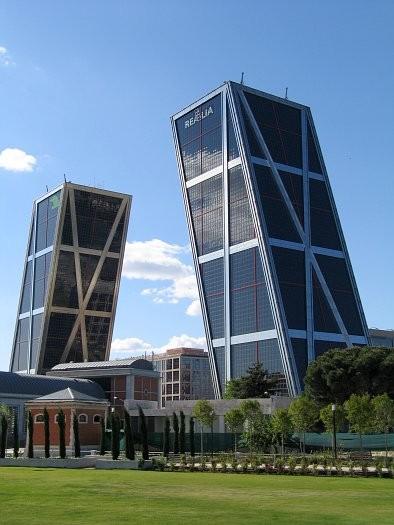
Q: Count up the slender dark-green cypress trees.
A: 14